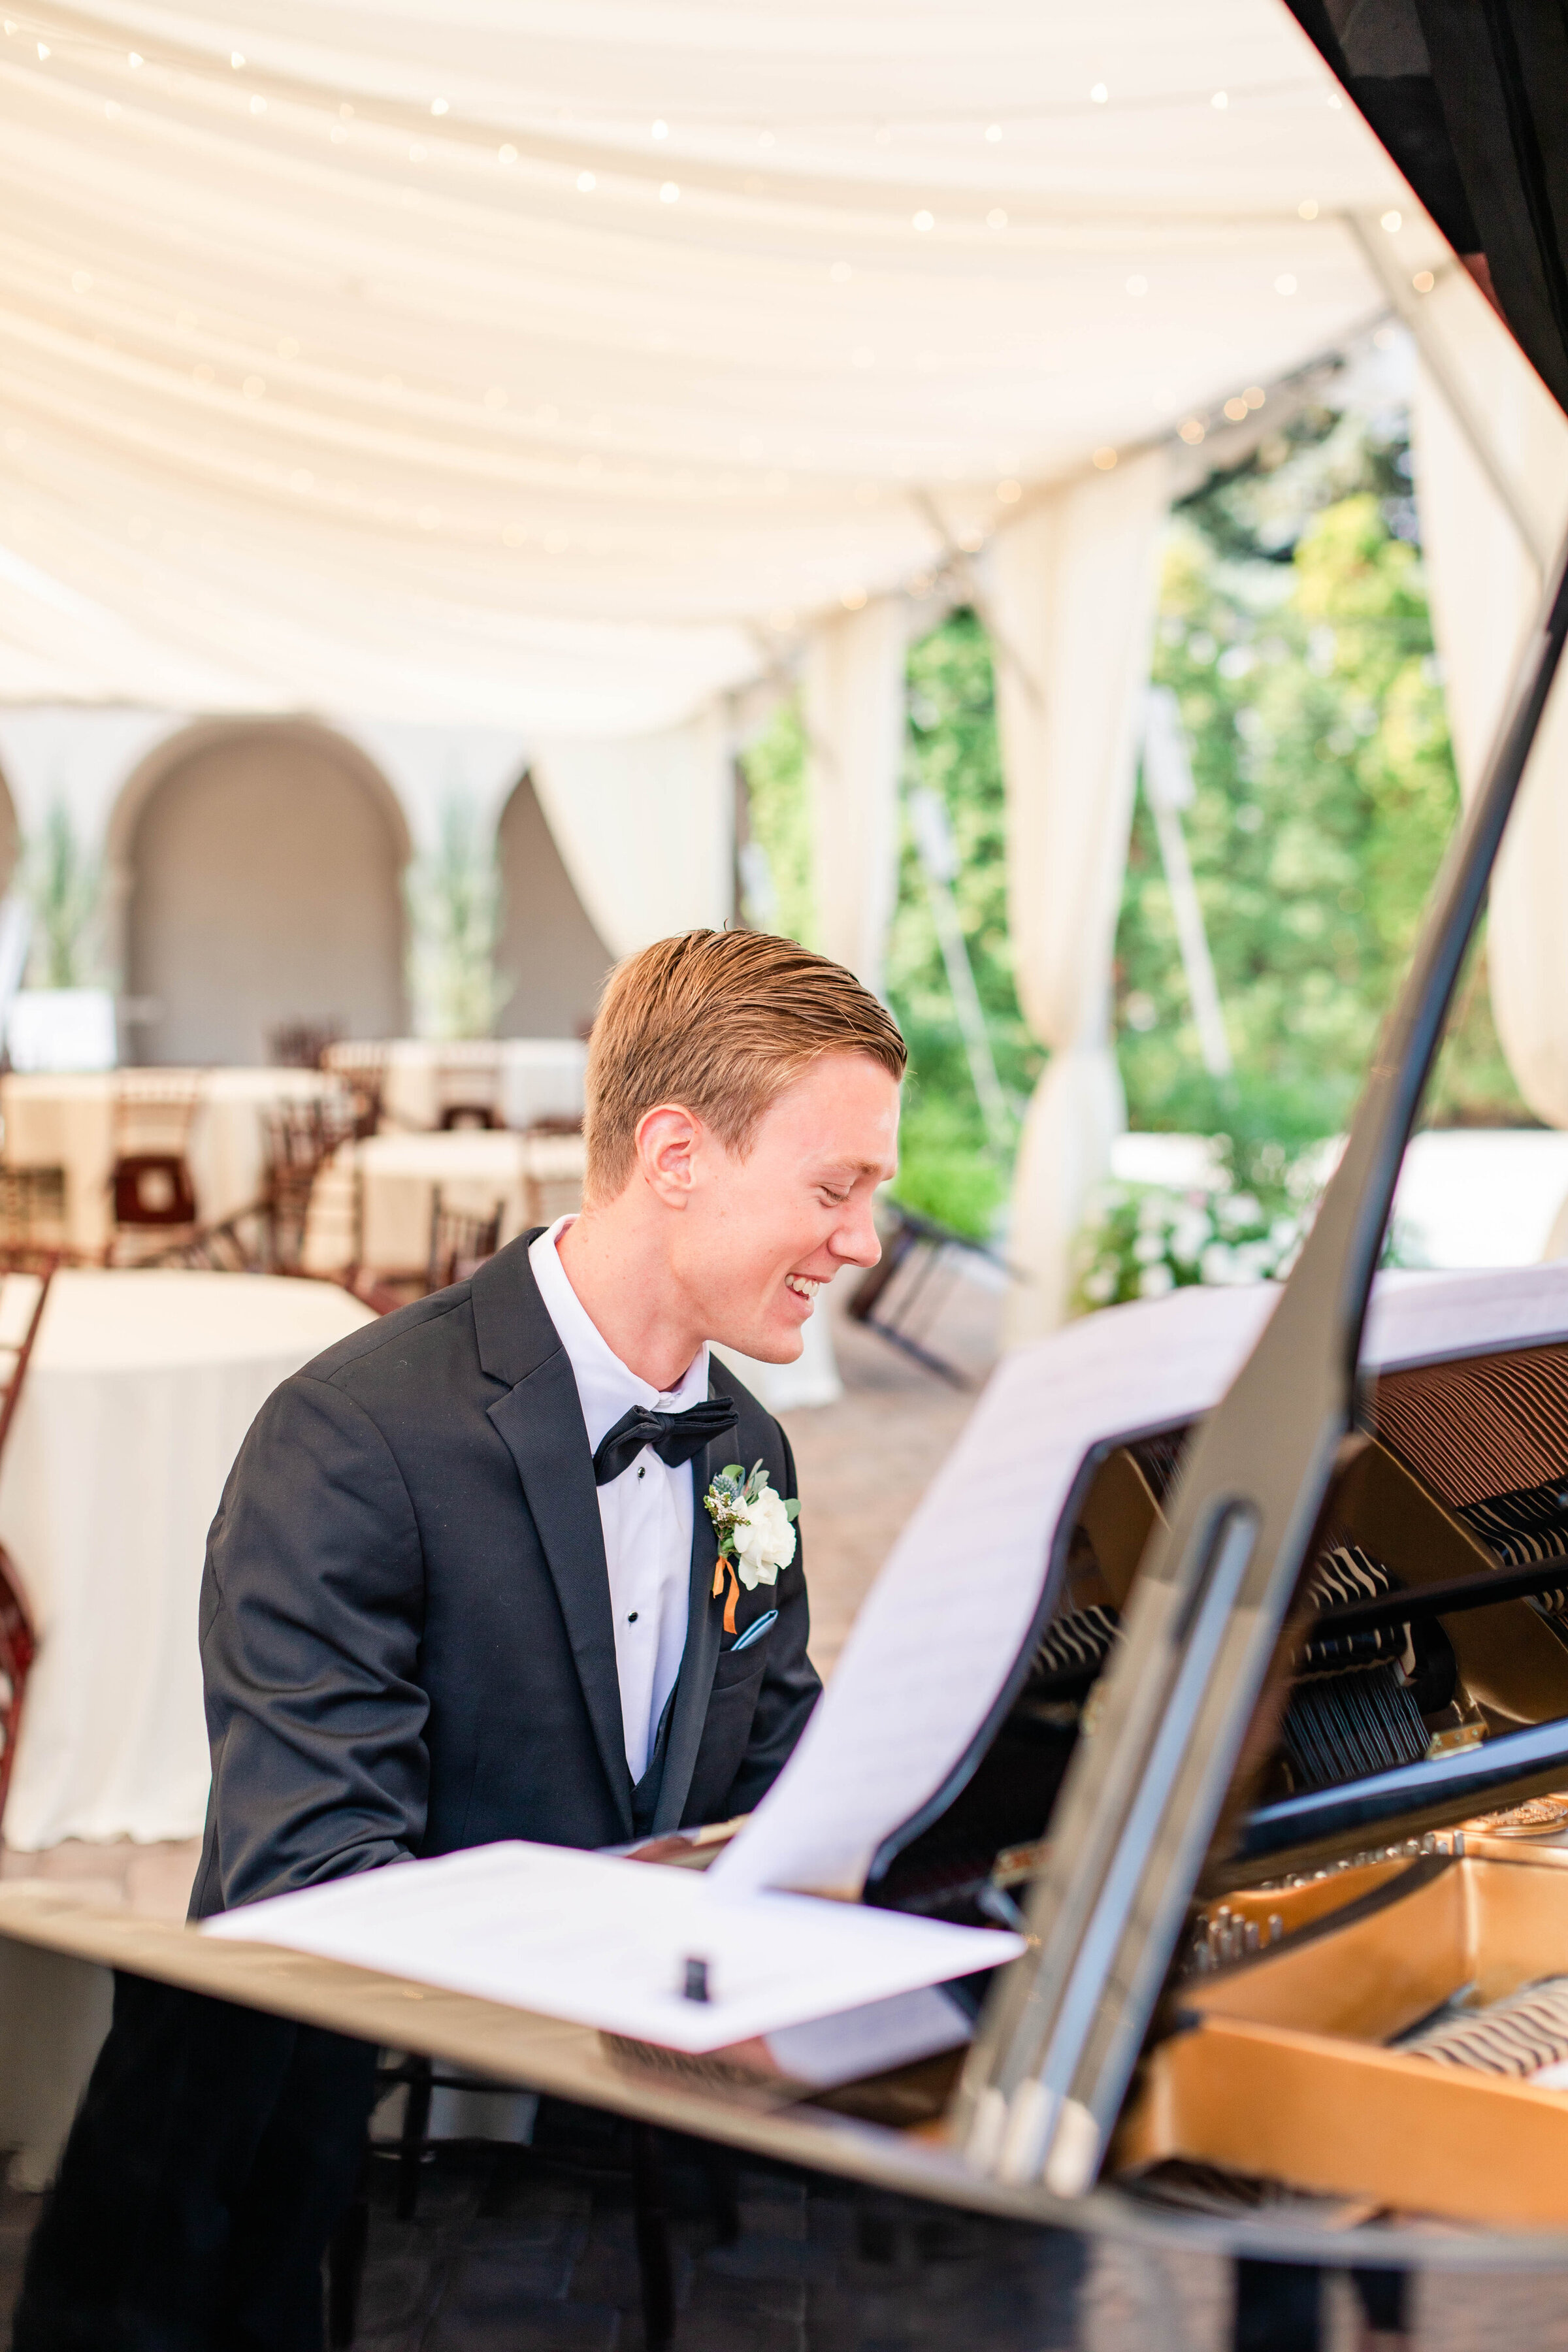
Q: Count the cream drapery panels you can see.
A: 4